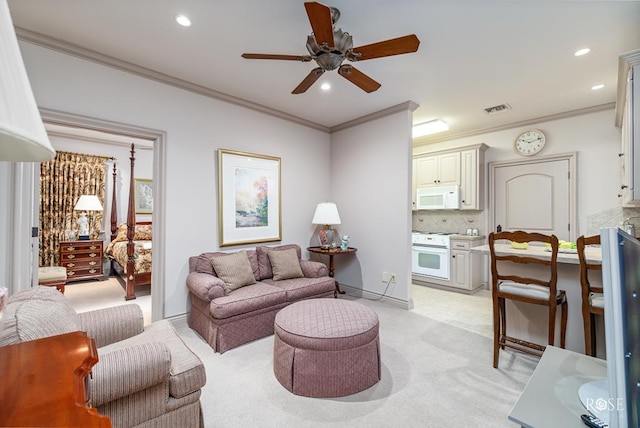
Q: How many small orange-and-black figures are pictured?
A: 0